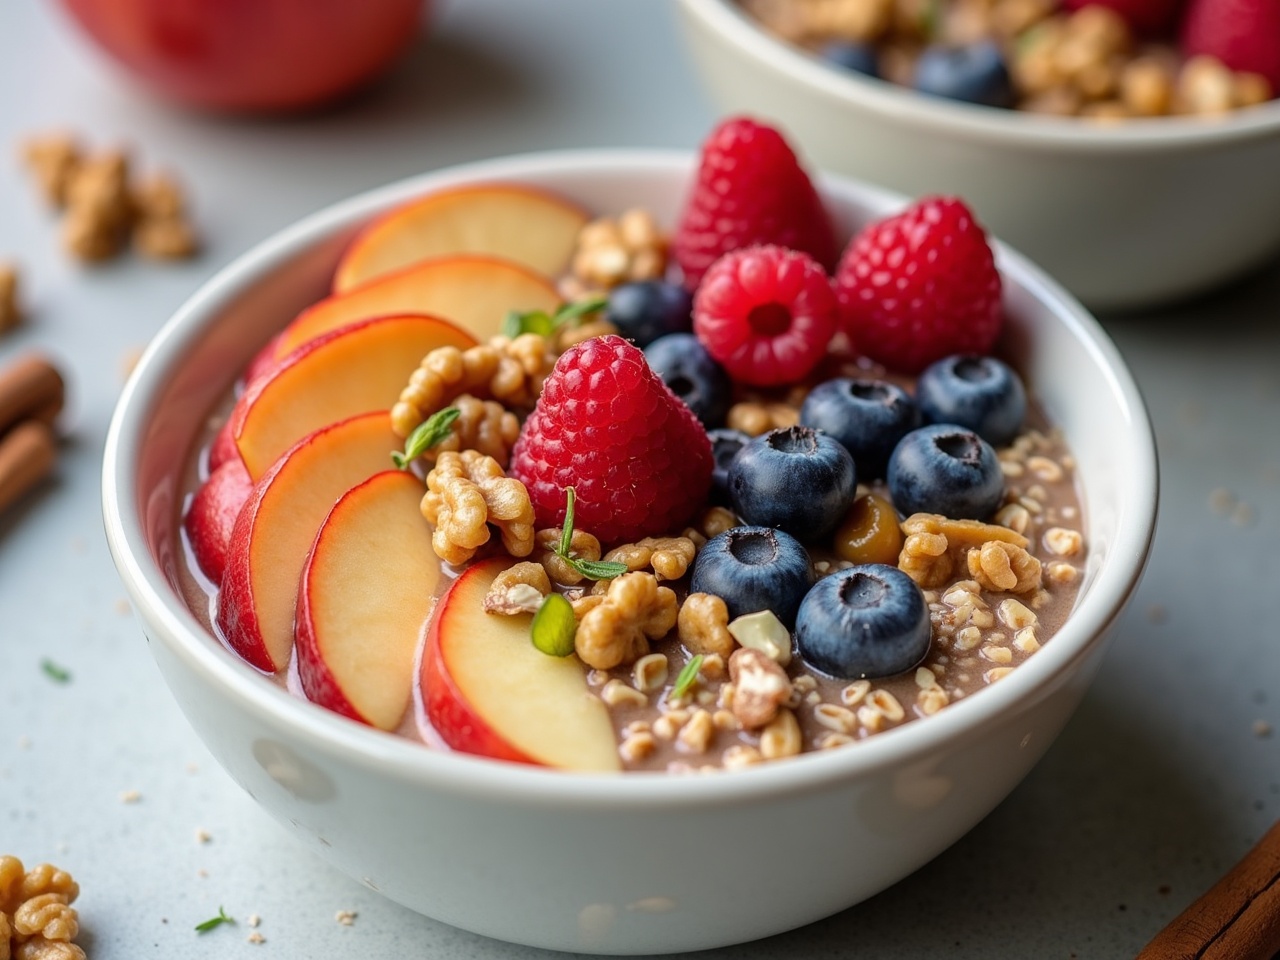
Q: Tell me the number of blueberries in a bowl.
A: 9